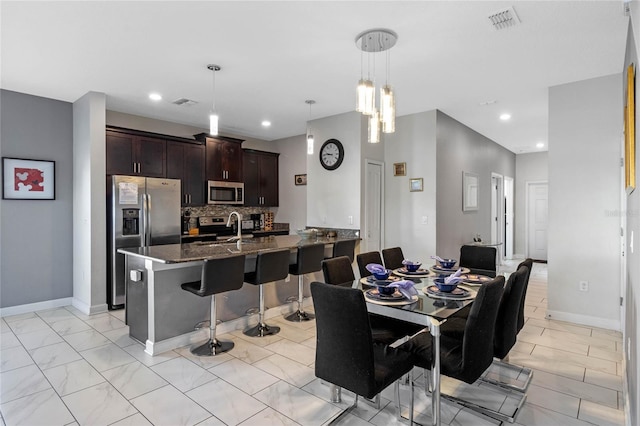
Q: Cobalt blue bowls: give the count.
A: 5